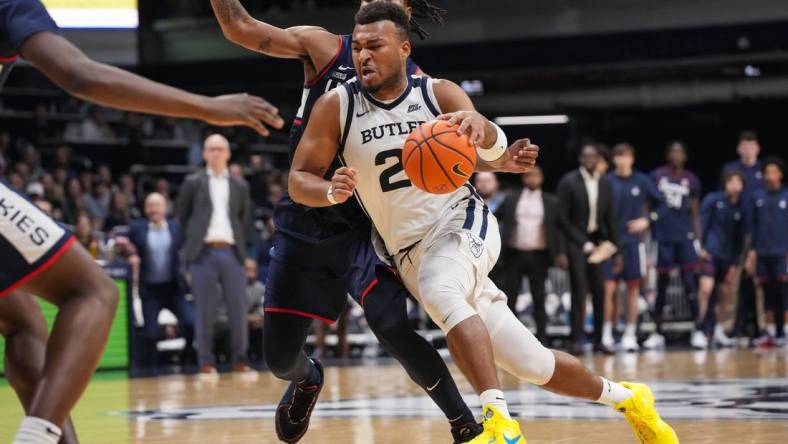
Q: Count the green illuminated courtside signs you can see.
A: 1